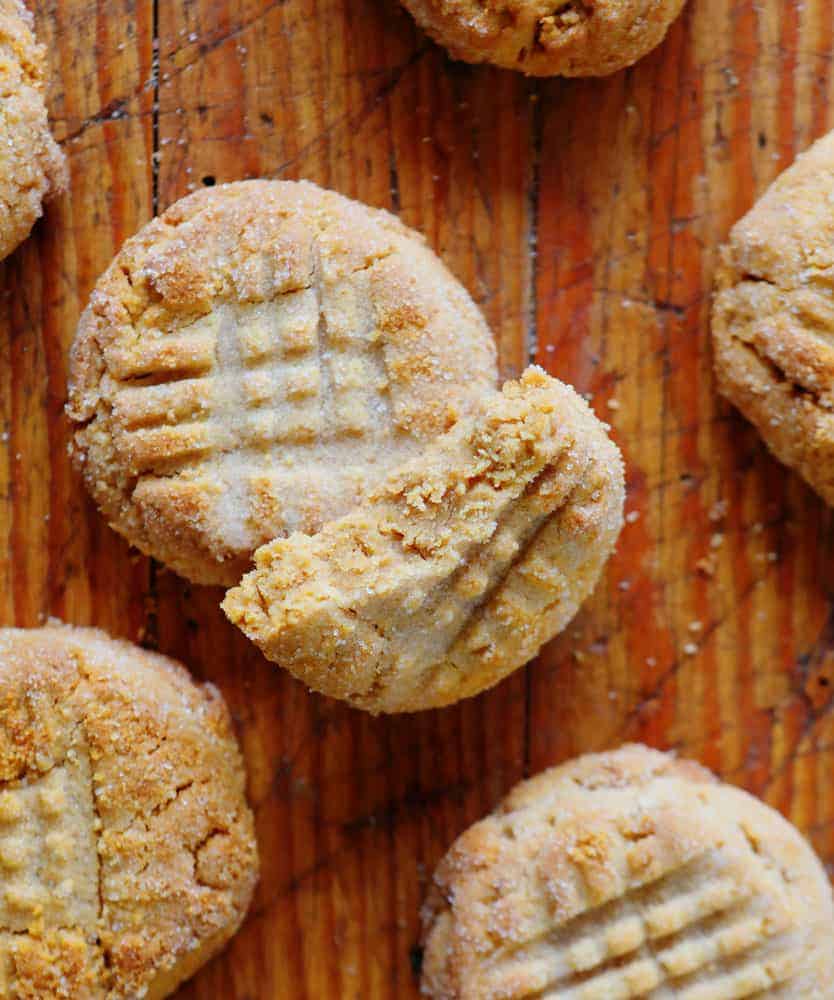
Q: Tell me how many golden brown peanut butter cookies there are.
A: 7